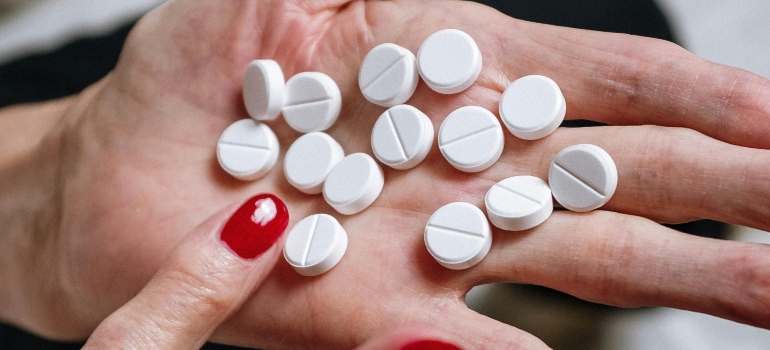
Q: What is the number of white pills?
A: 14